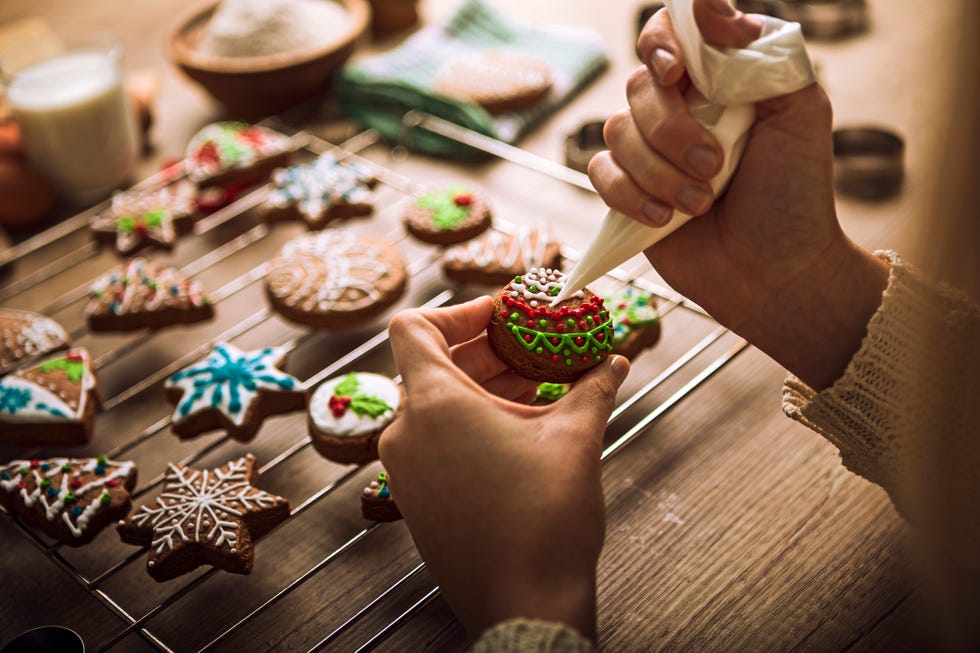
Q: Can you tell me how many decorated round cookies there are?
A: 4